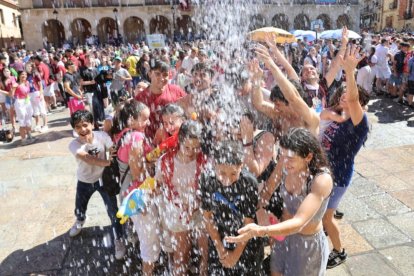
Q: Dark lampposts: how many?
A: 3